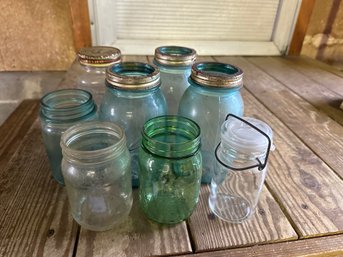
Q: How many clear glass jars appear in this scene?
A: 3